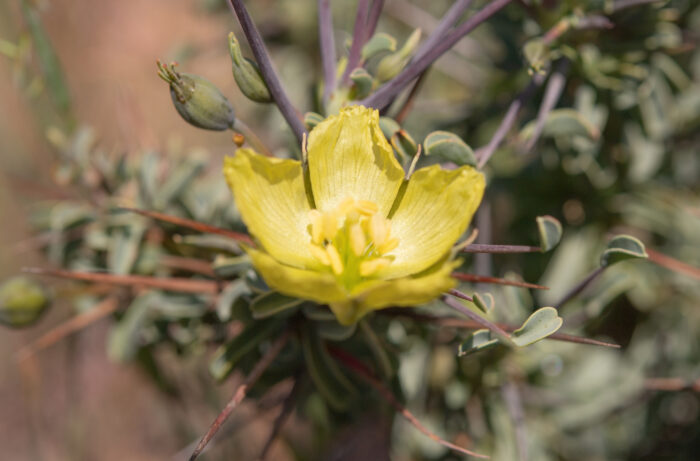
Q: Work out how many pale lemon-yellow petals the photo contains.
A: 5